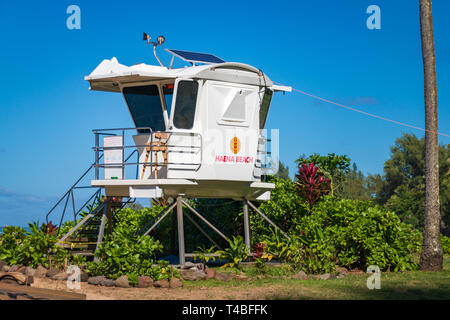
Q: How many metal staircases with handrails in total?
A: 1